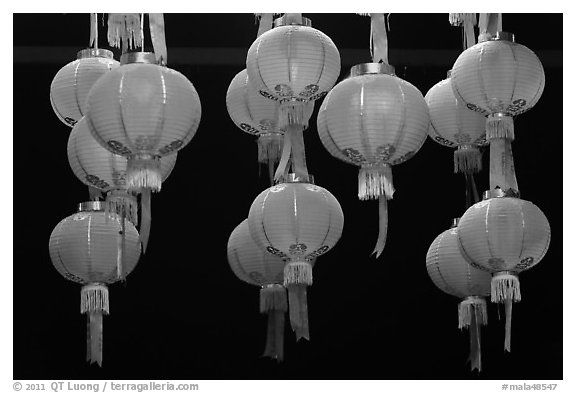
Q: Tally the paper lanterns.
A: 13